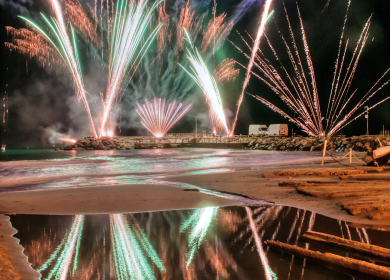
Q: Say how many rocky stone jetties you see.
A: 1